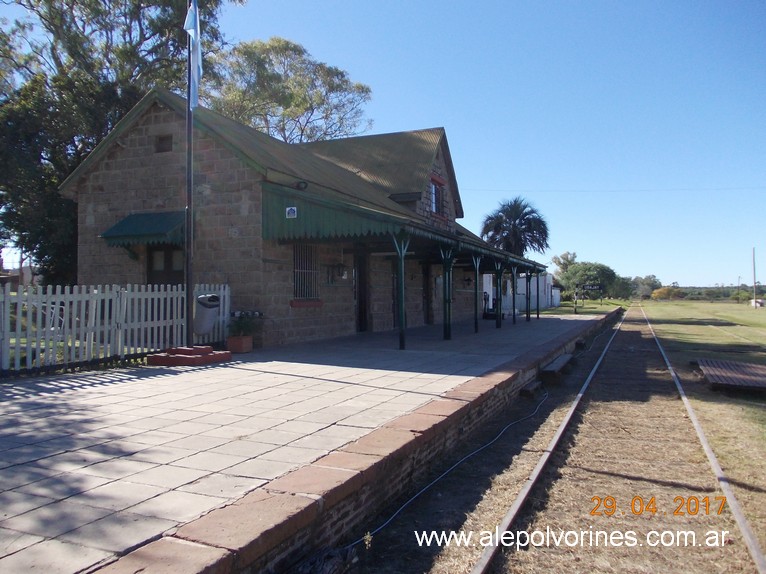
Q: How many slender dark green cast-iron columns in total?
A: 7